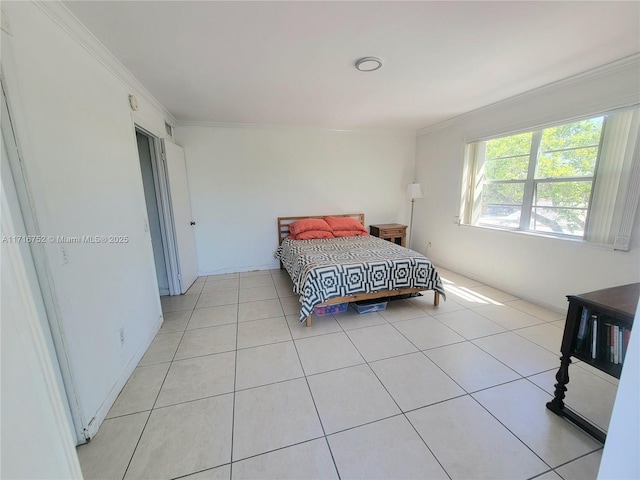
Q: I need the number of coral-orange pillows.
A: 4